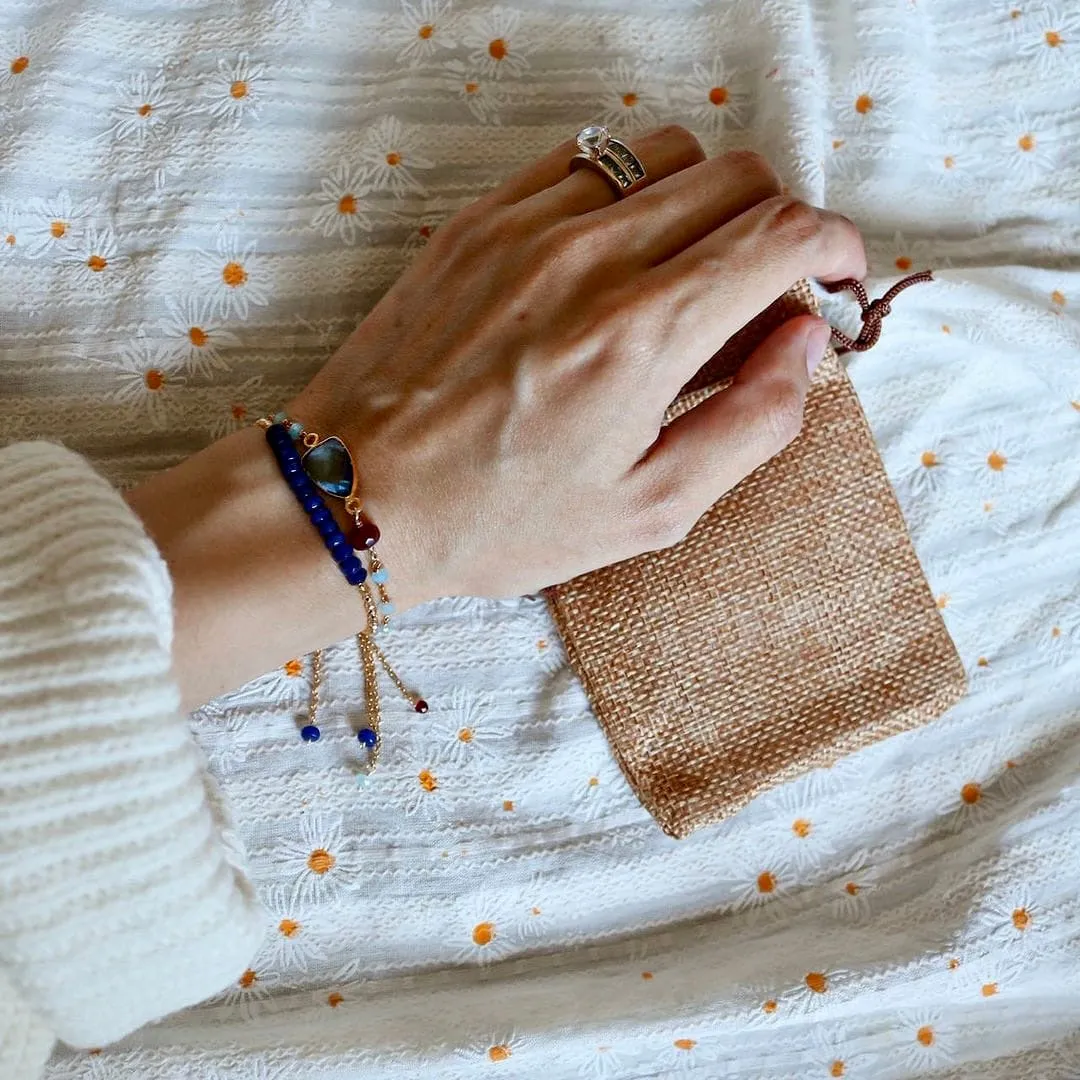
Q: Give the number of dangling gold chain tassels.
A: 4